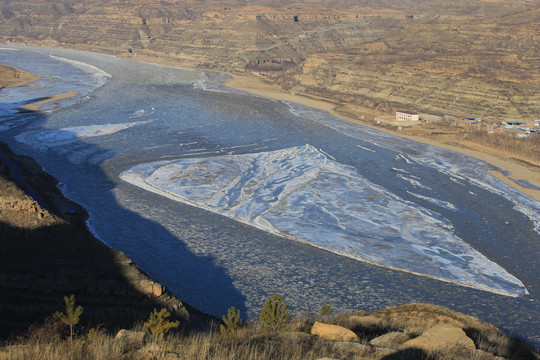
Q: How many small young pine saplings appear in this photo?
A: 5